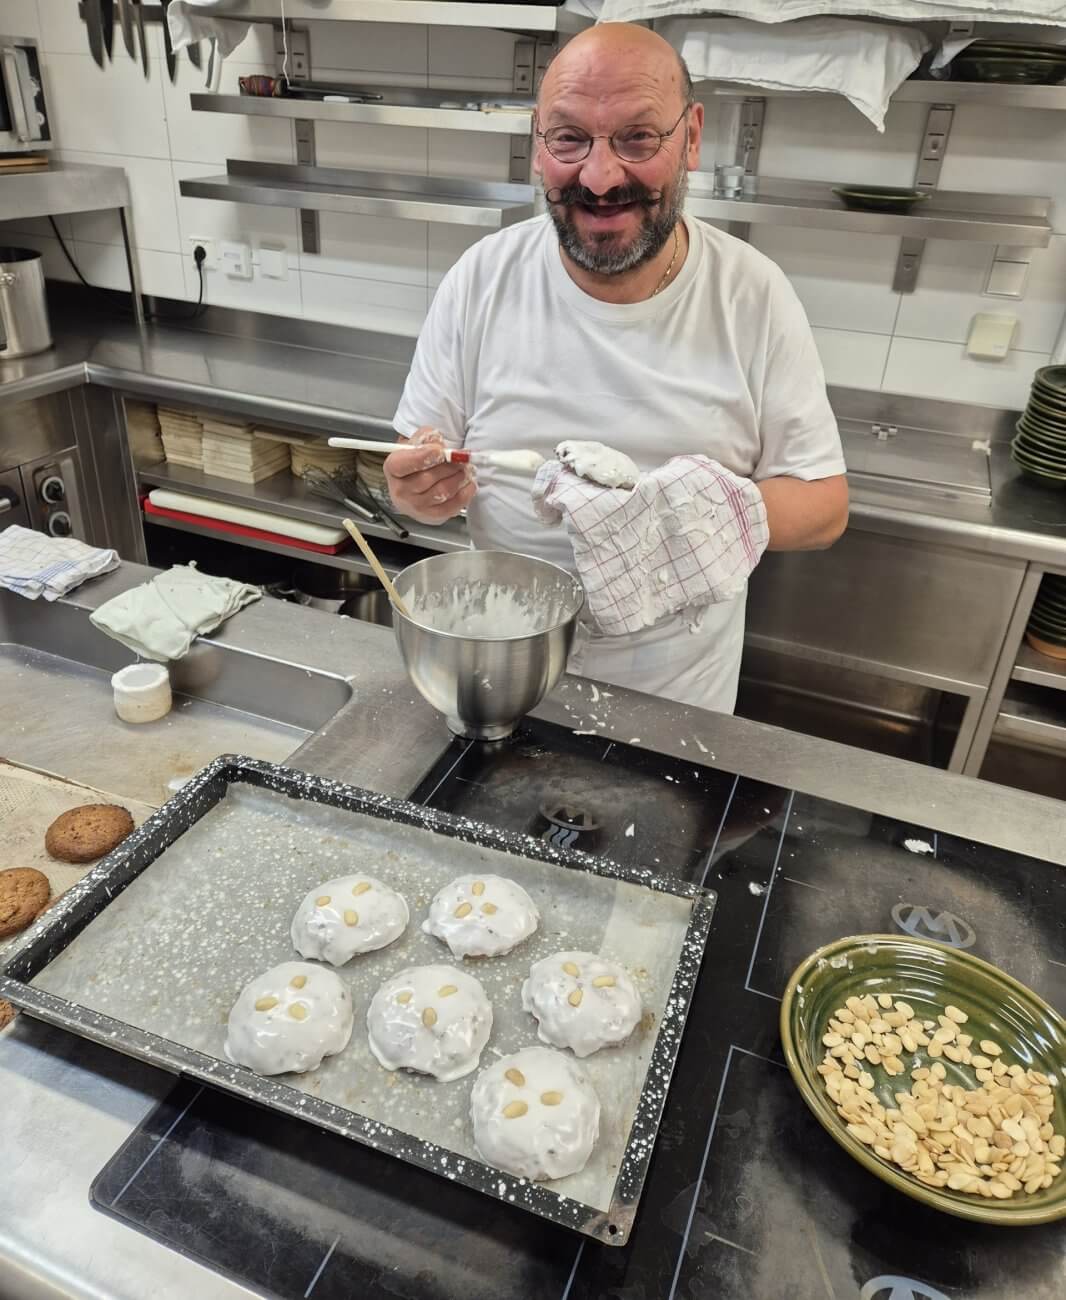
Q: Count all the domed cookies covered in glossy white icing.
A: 7